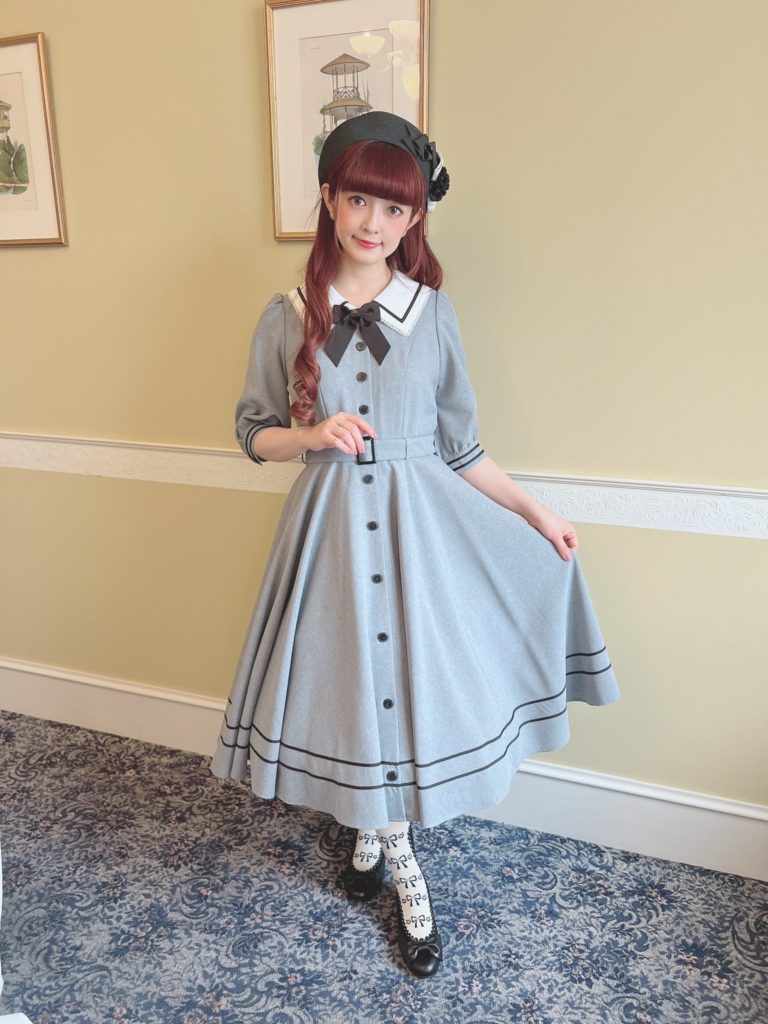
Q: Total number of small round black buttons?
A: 9